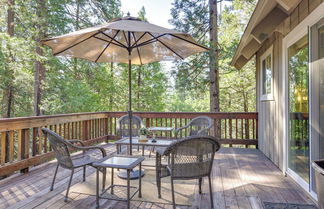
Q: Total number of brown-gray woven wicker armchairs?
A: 4